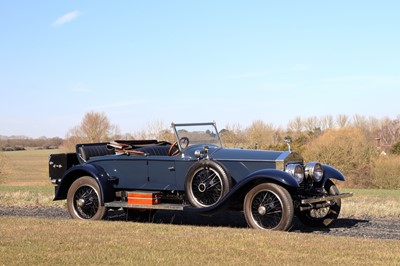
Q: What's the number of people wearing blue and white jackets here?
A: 0